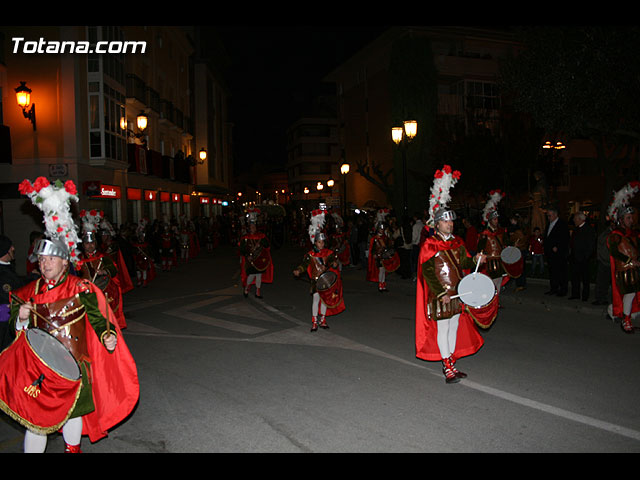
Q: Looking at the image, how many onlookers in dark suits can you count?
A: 2